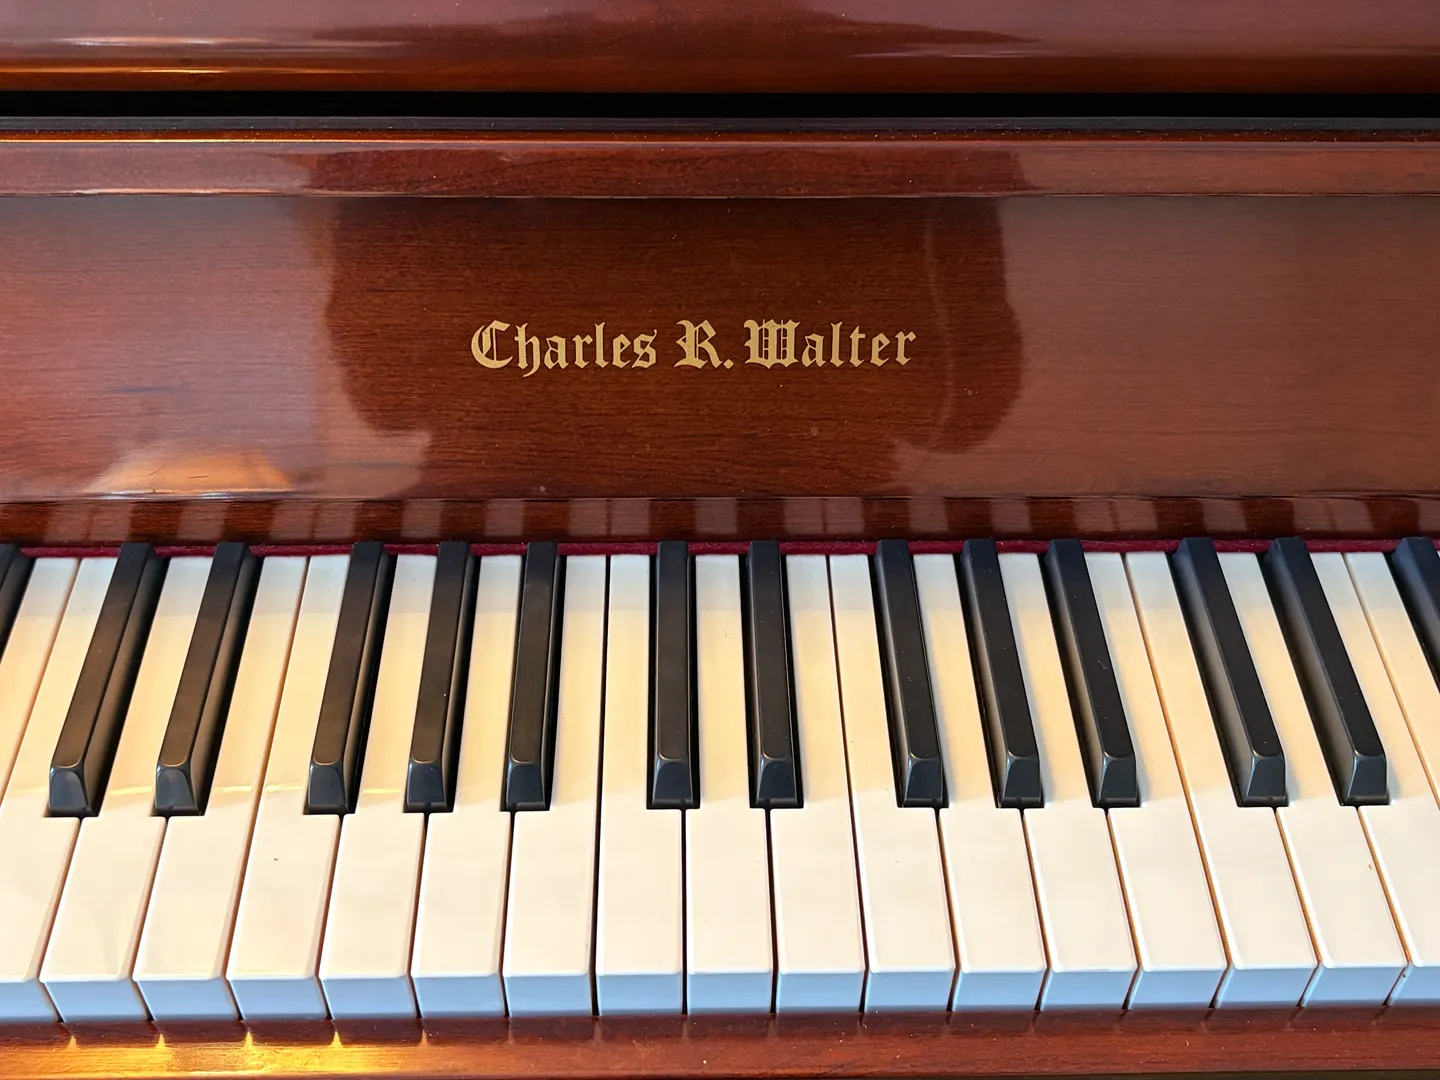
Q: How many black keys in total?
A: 14